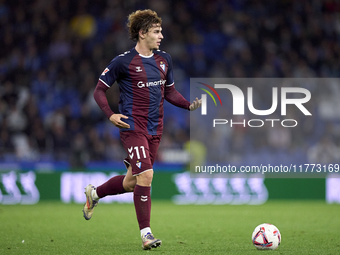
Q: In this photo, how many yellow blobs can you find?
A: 2